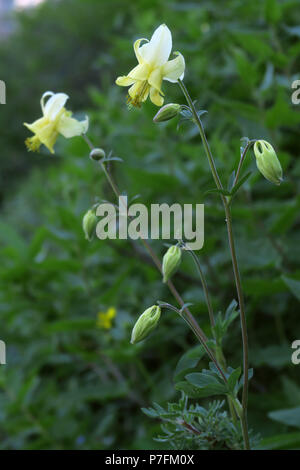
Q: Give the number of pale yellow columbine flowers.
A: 2